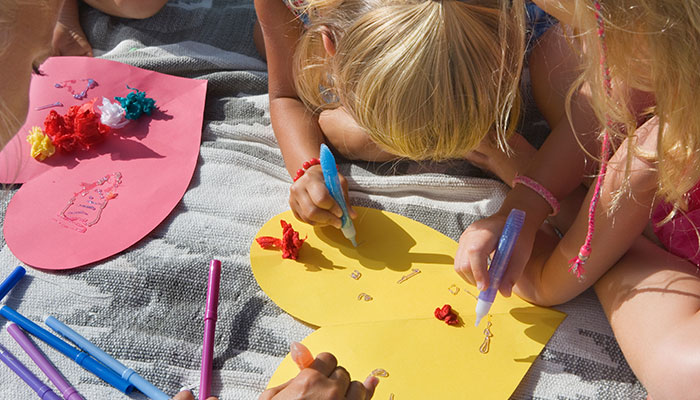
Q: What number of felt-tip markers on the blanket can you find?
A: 6